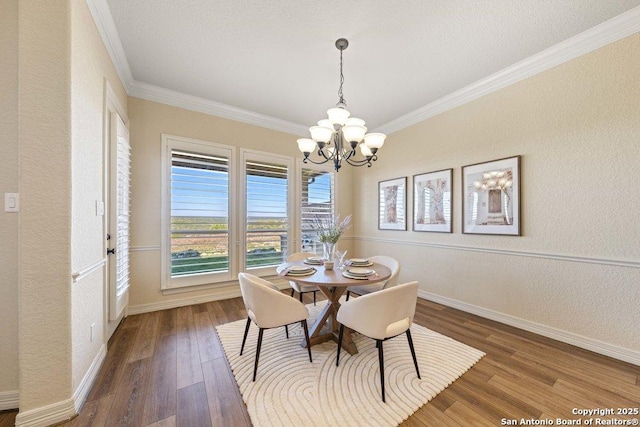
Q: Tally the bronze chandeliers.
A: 1